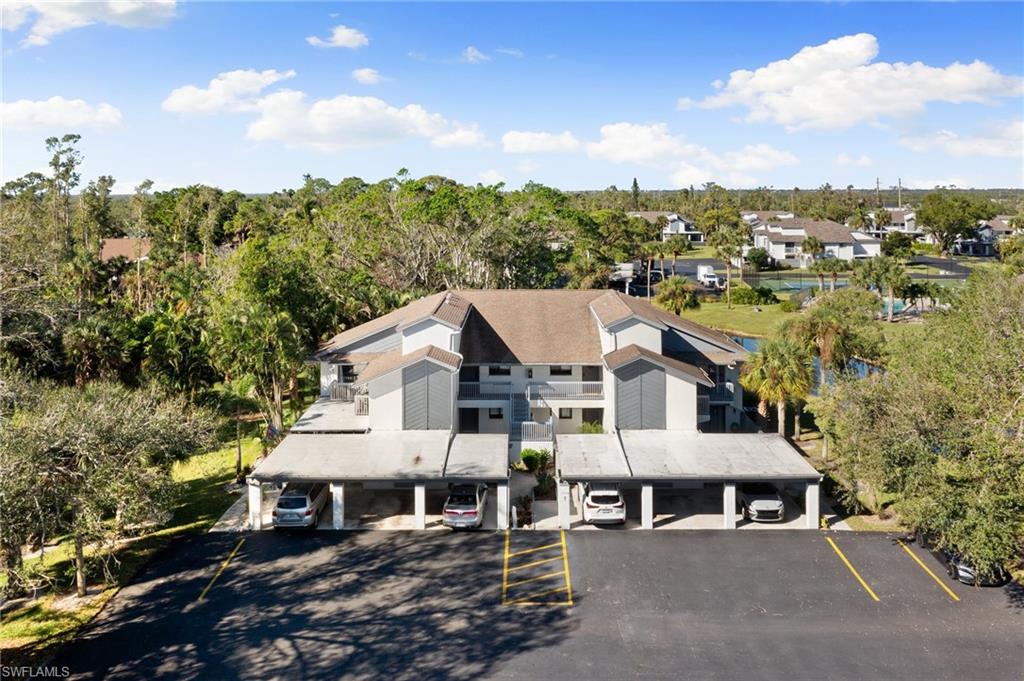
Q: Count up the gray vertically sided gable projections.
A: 2